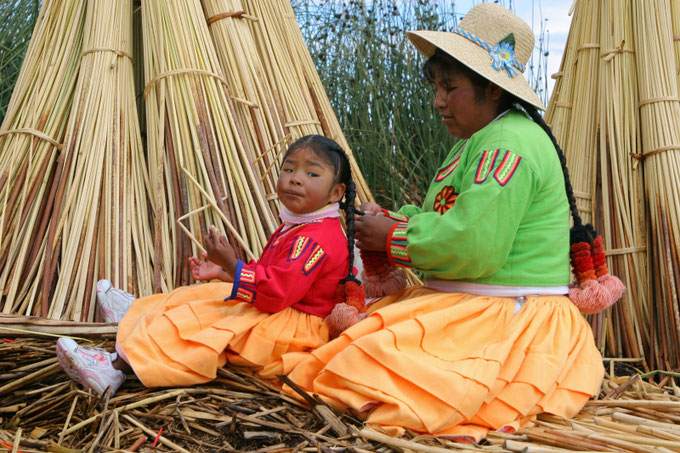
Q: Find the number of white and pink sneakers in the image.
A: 2